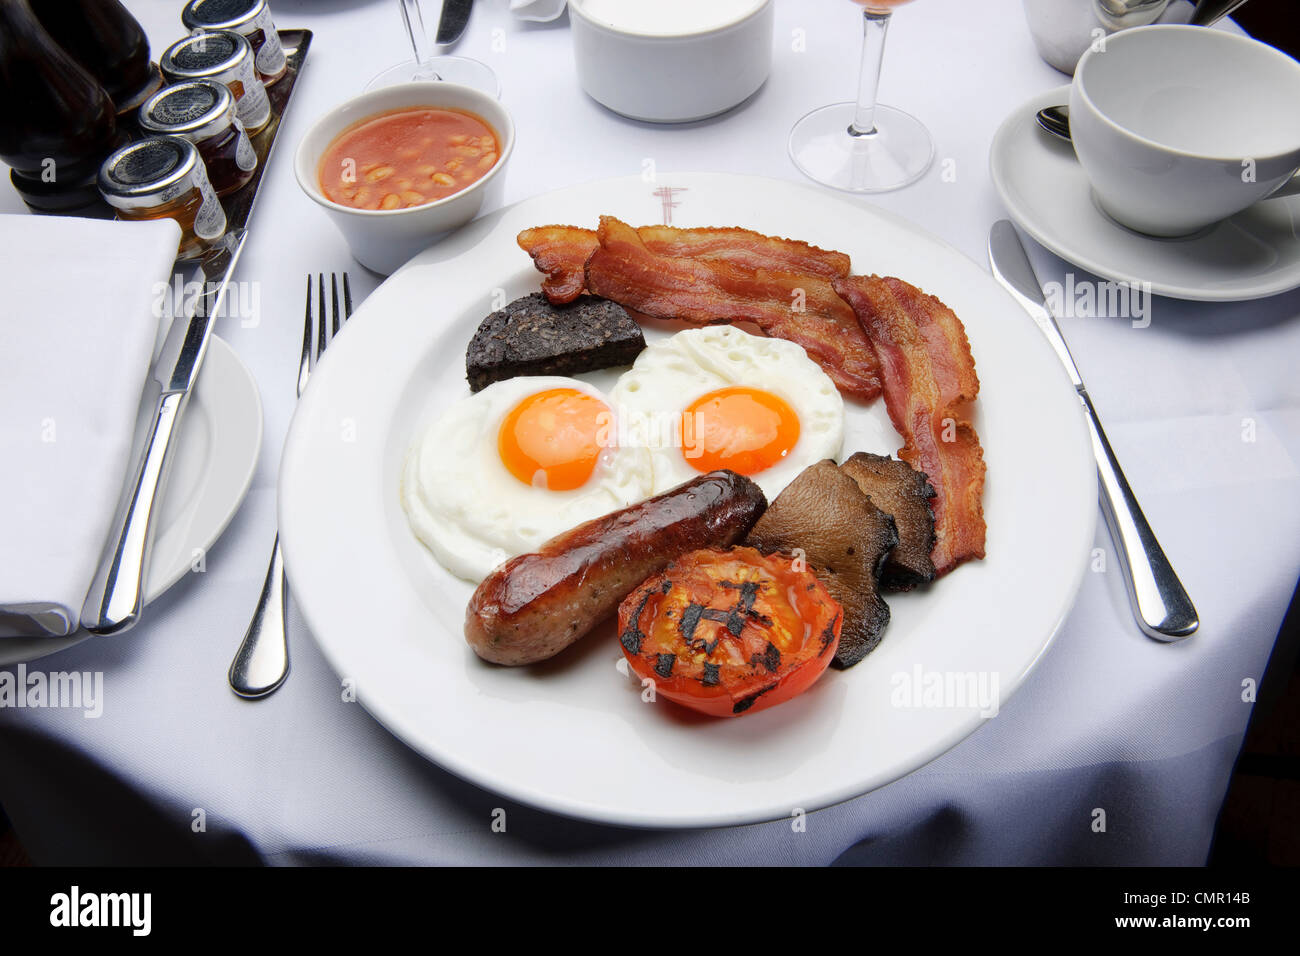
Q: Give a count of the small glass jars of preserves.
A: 4